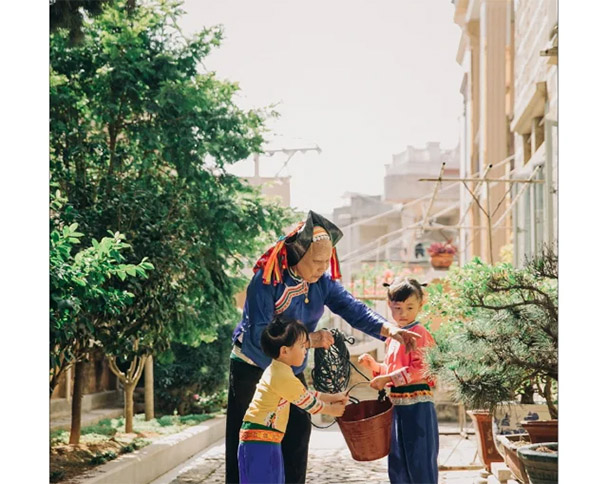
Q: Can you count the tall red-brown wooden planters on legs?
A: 1